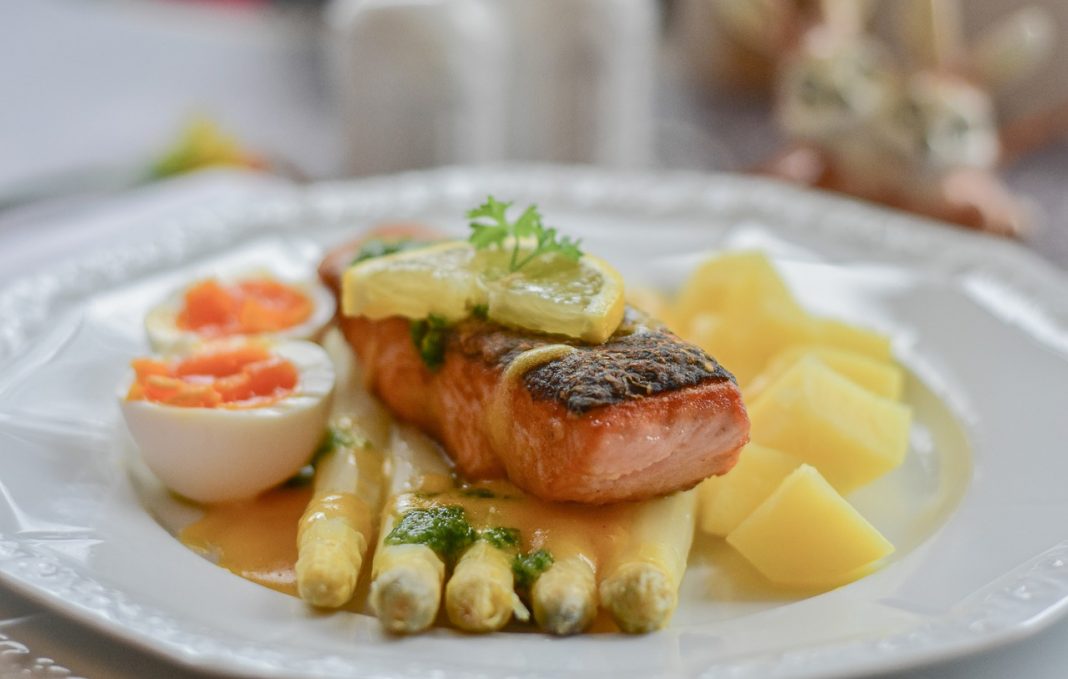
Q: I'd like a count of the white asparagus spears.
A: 5